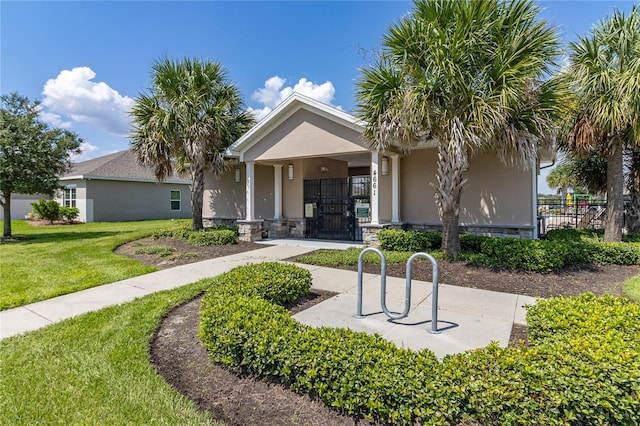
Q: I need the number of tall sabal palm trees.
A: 3